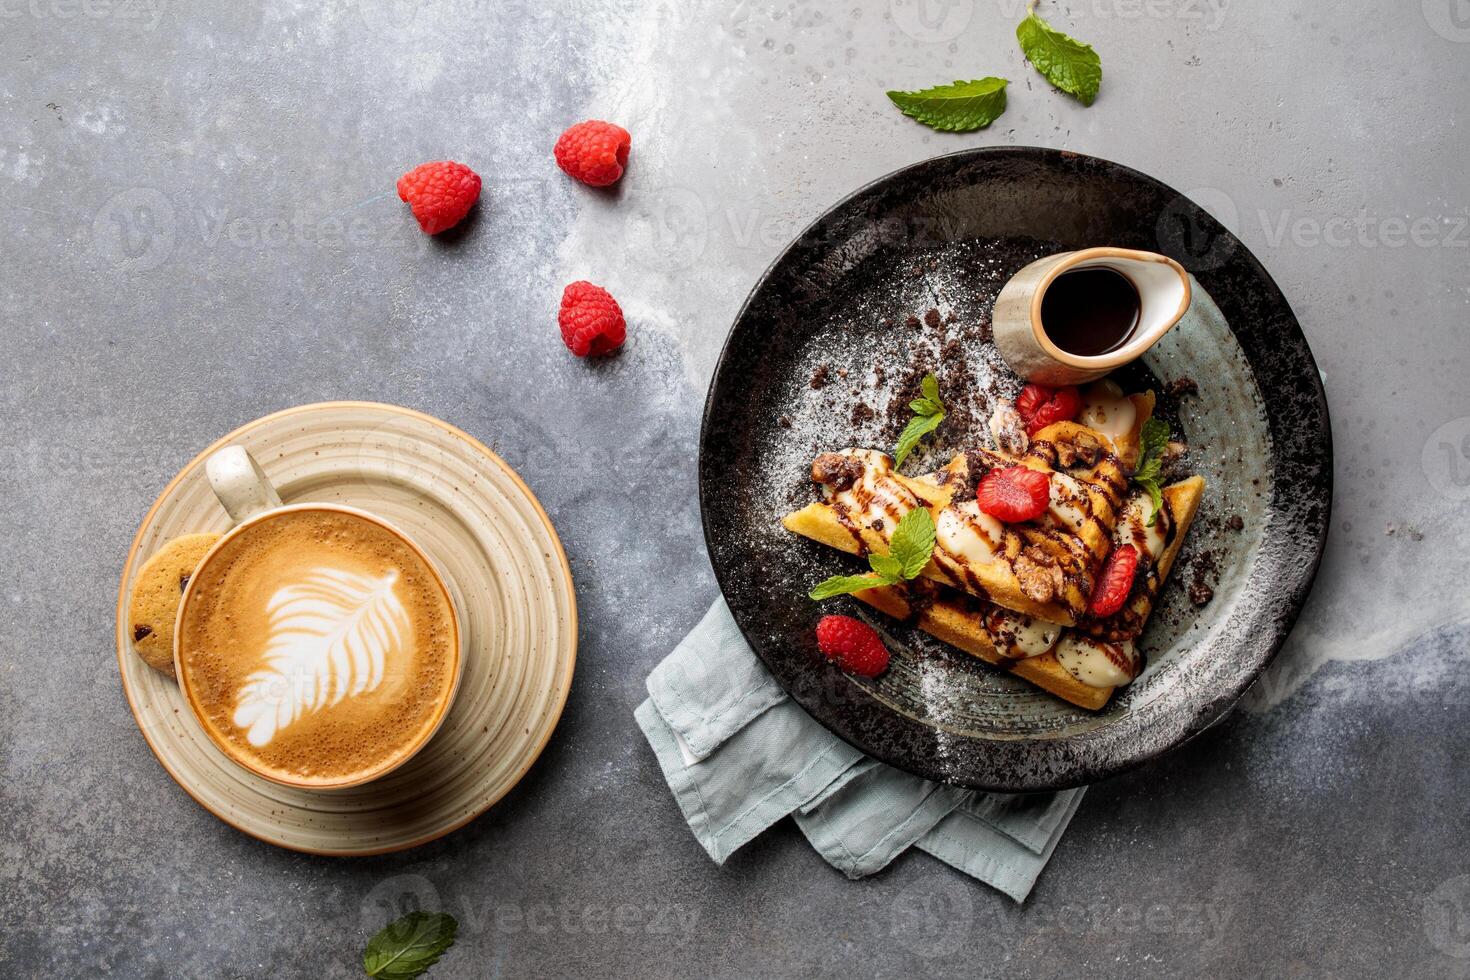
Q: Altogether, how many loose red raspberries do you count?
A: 3